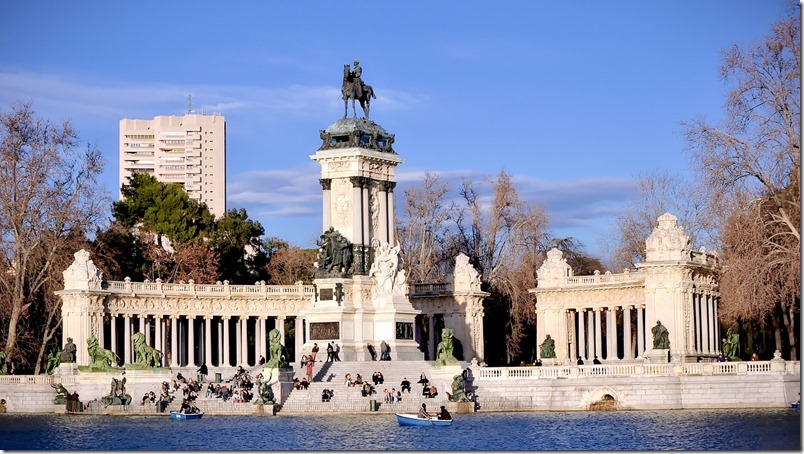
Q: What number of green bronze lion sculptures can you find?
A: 4